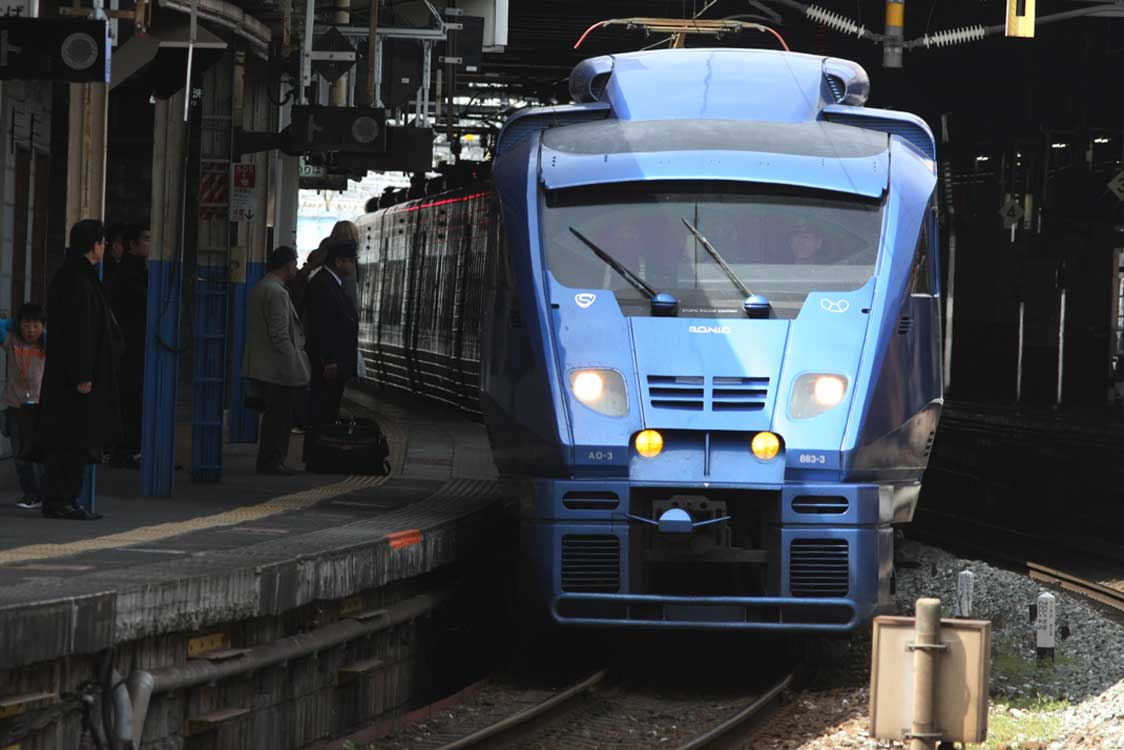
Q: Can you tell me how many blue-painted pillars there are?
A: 4